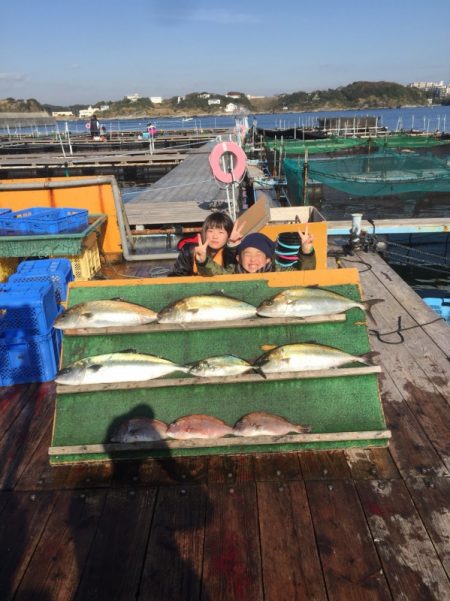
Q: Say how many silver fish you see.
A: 6